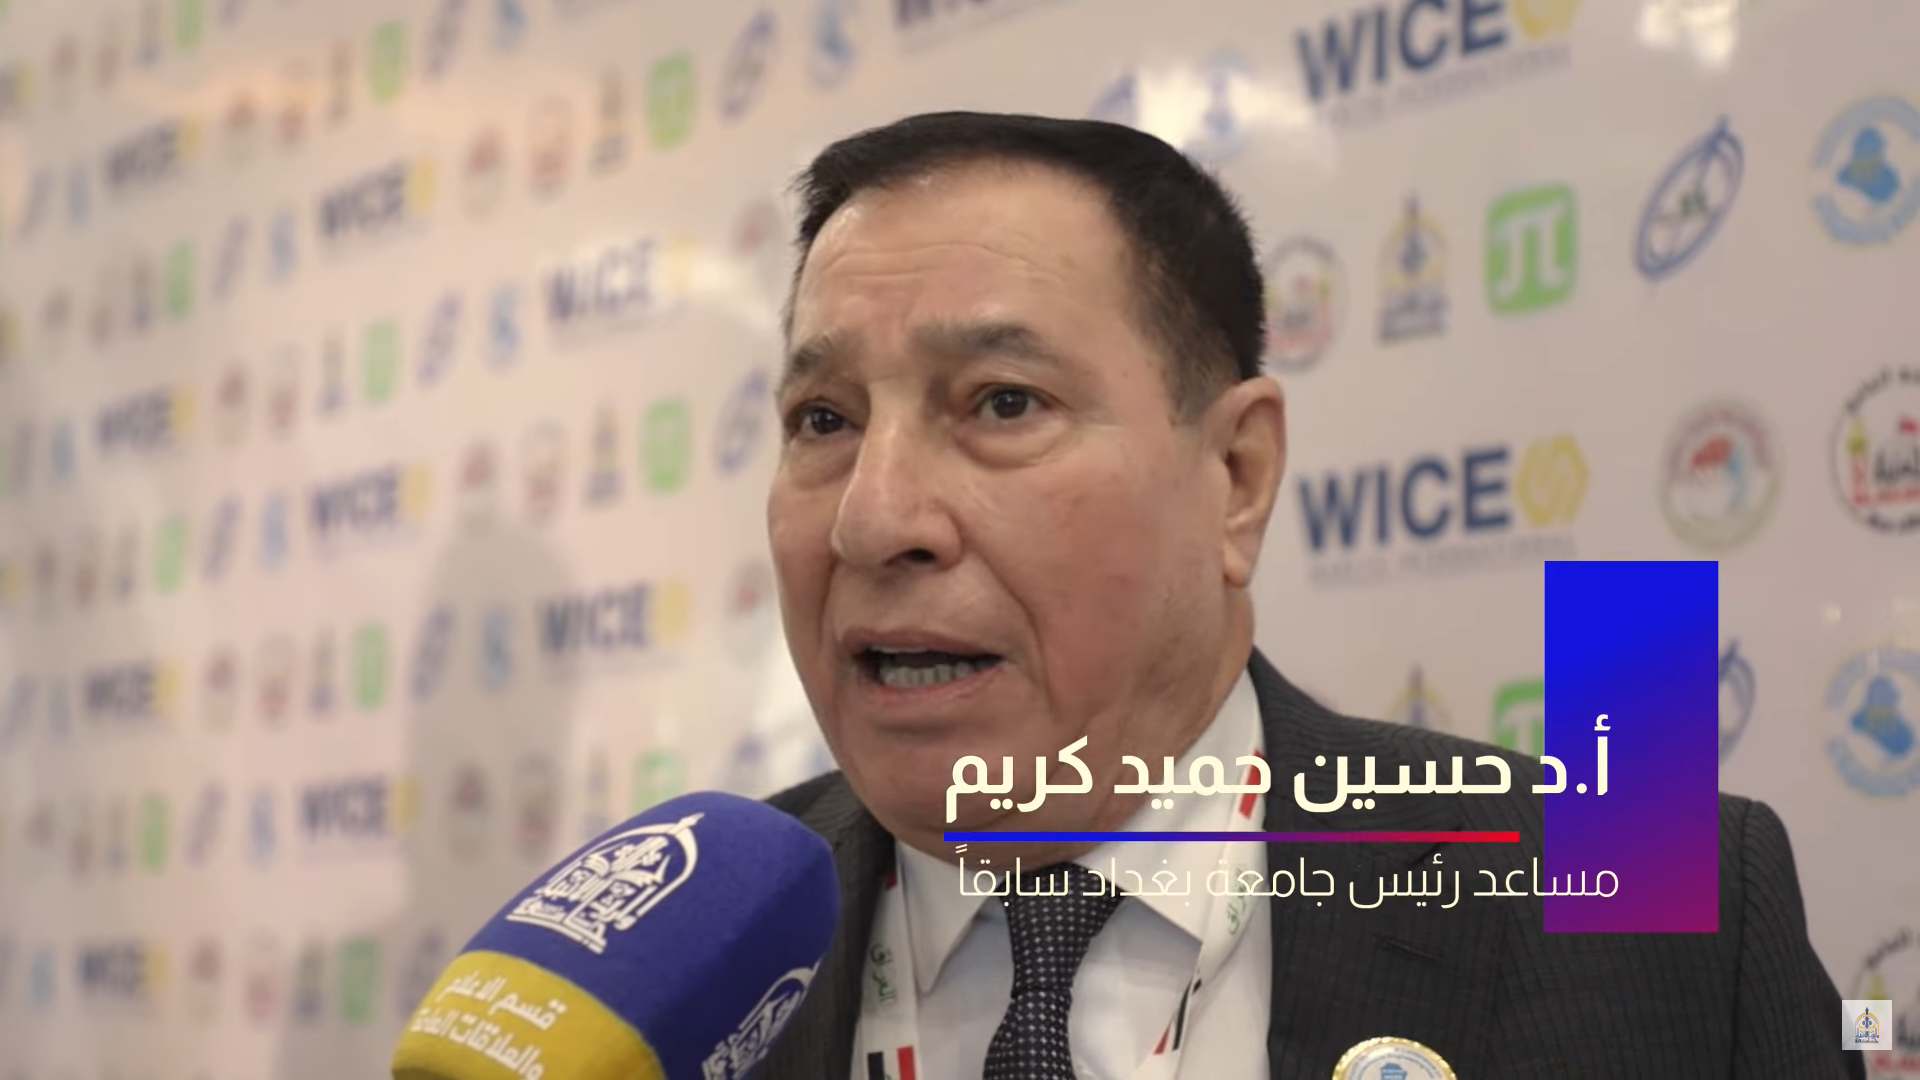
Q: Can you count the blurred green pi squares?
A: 13